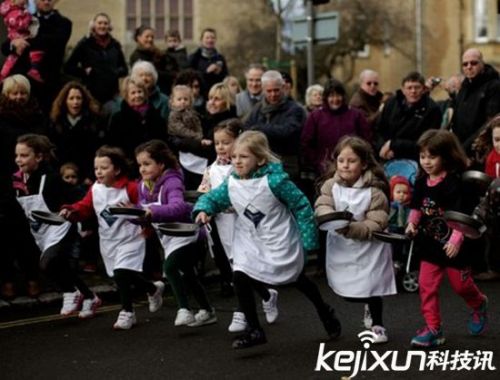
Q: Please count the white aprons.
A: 6